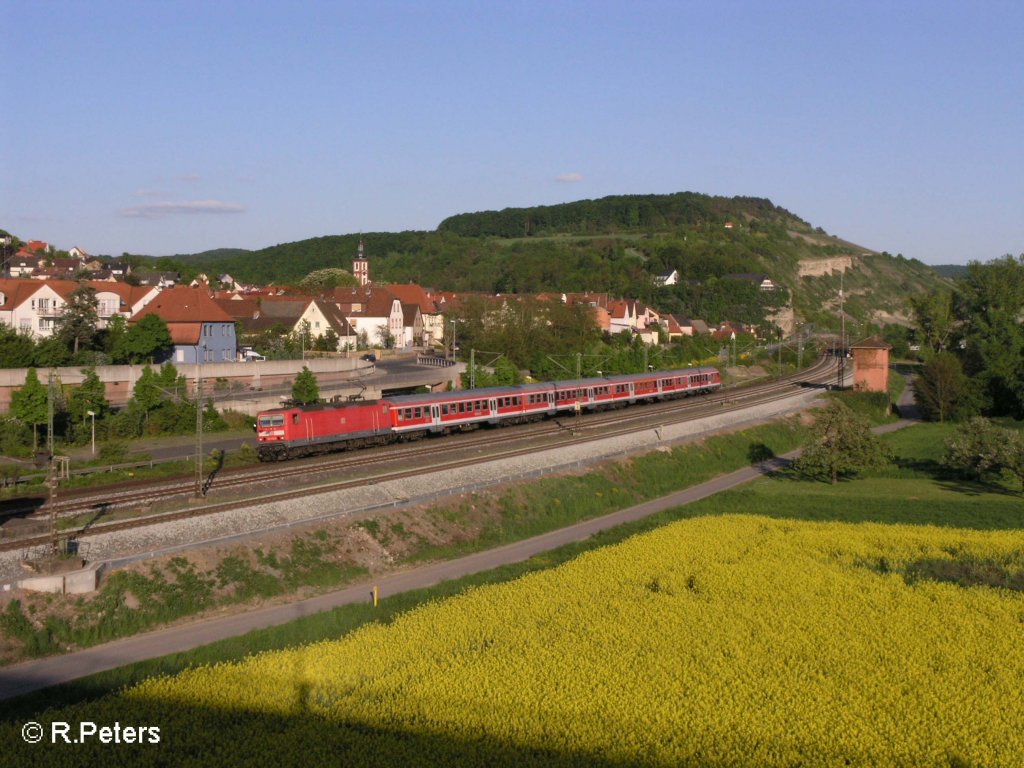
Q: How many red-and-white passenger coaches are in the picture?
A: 4